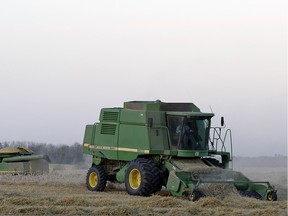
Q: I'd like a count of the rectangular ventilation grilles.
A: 2